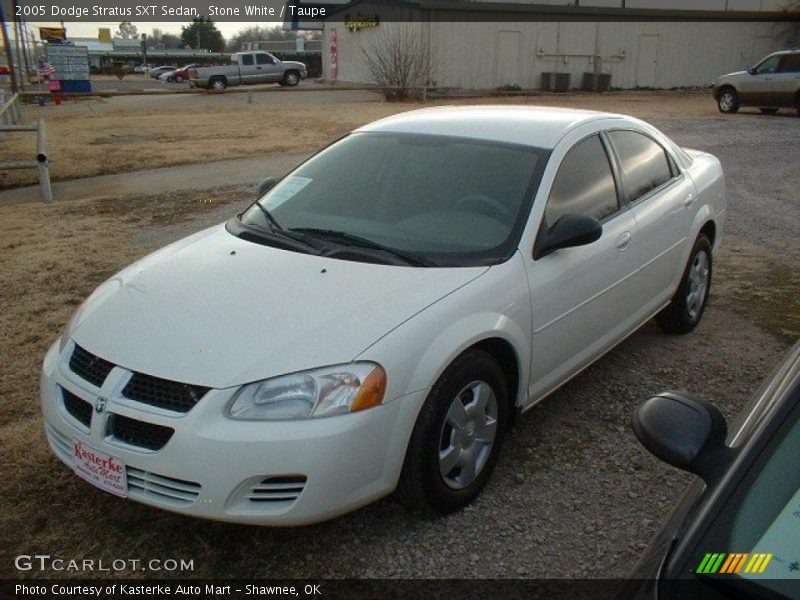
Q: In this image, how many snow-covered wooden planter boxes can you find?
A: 0